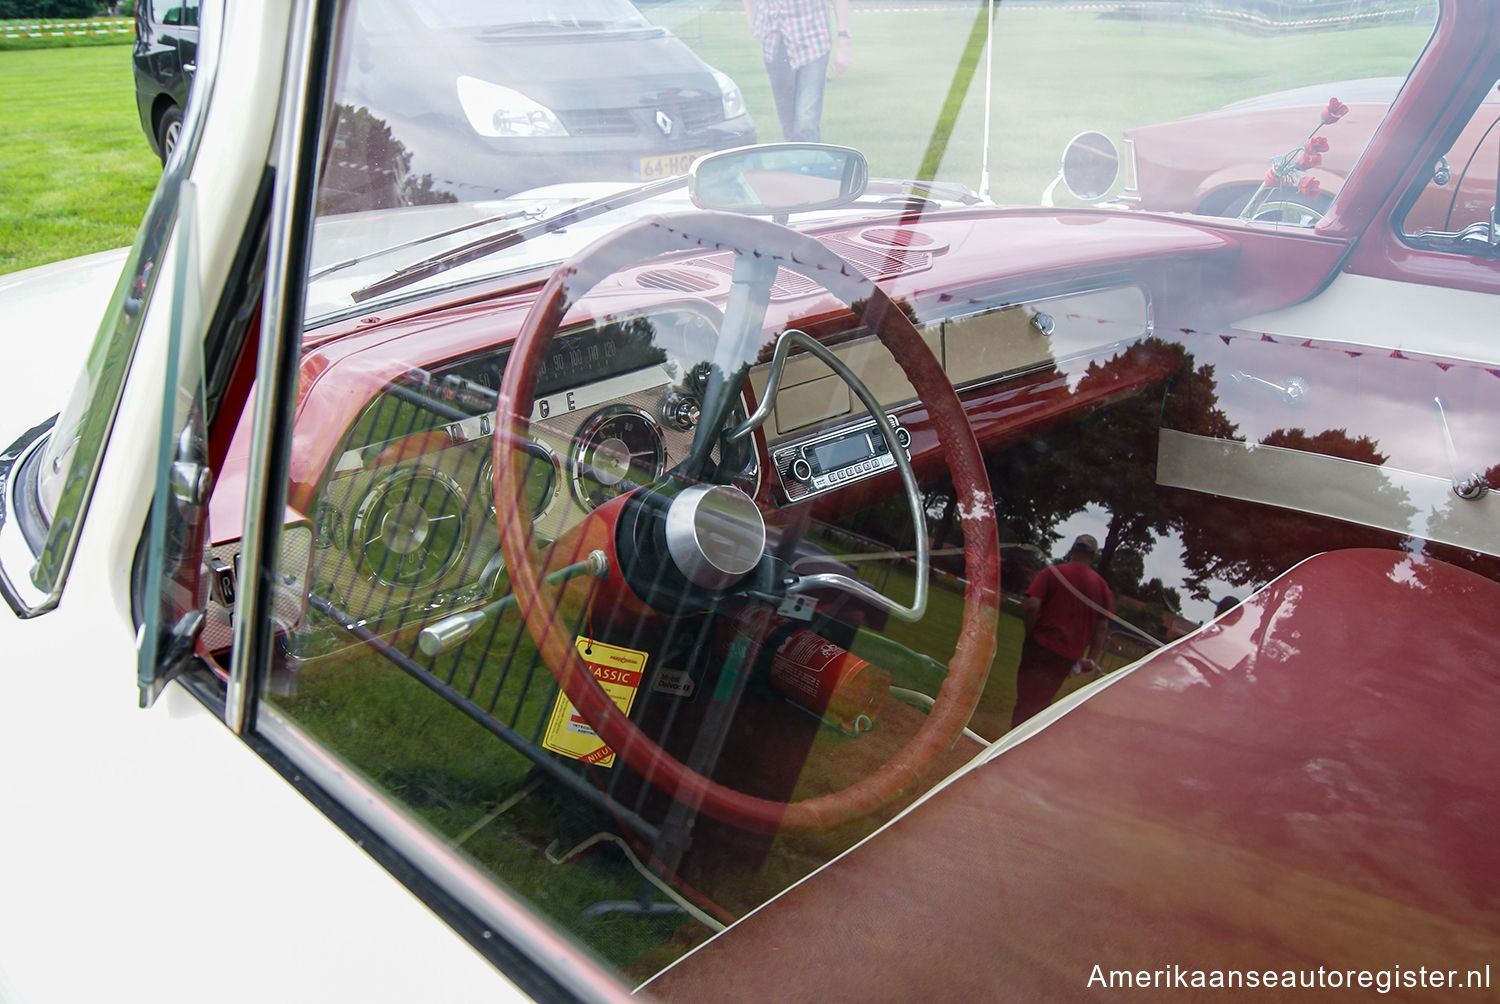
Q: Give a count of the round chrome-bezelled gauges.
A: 3